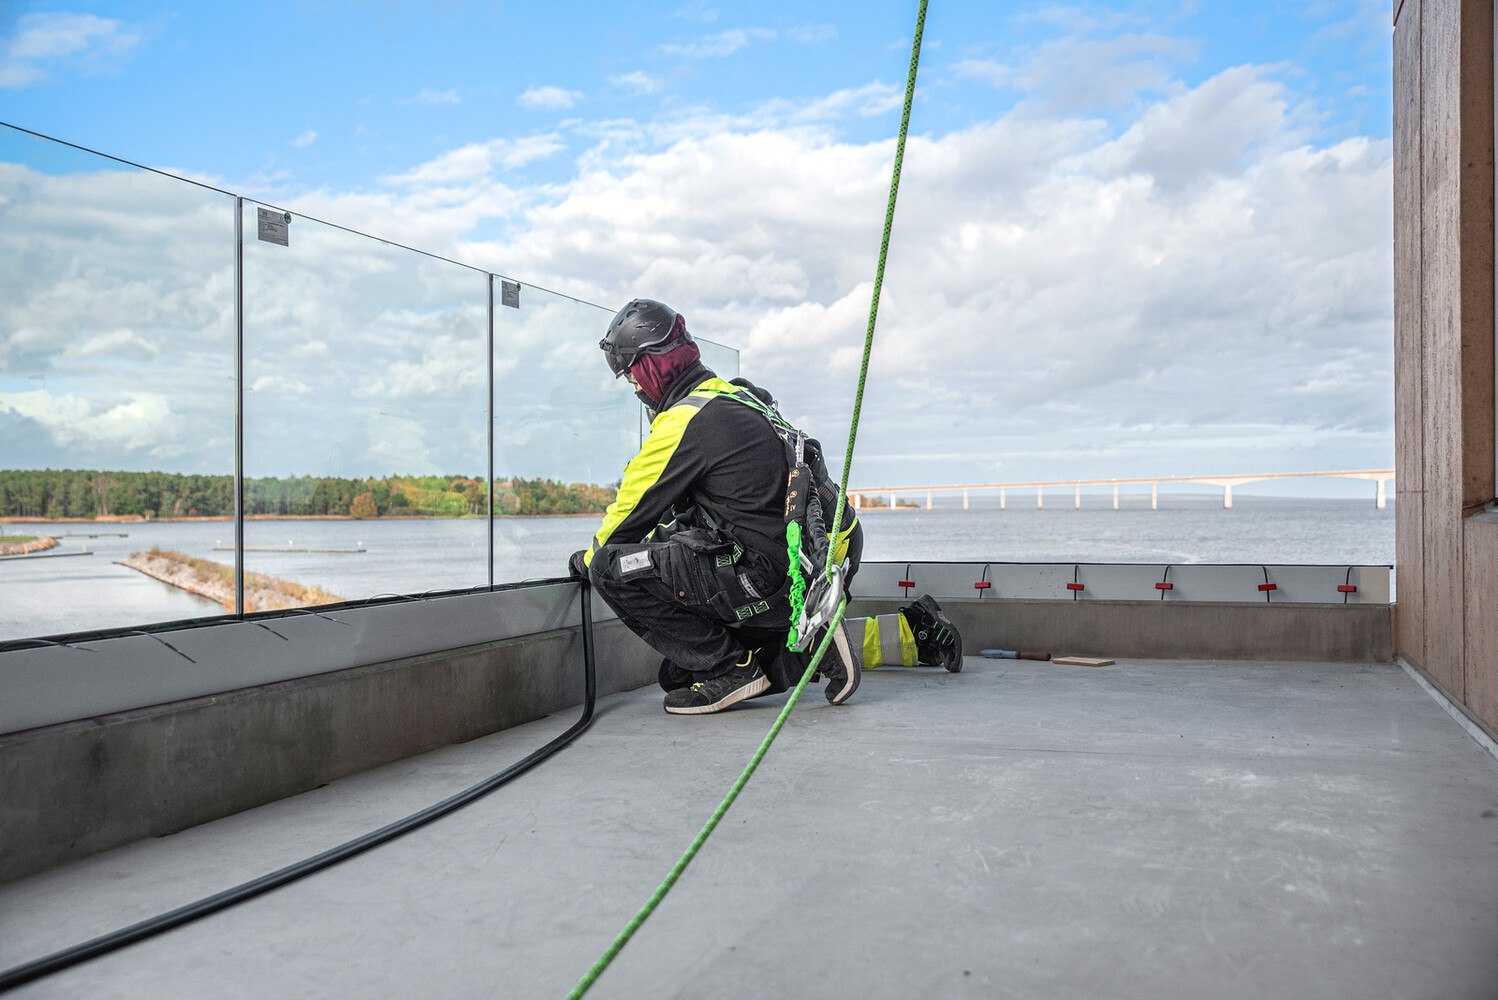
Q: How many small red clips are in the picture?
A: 6